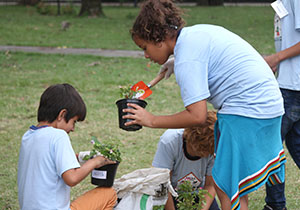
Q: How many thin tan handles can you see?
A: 1